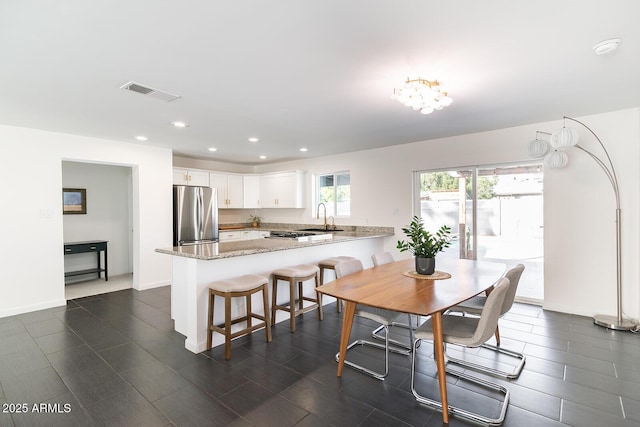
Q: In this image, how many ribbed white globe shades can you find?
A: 3